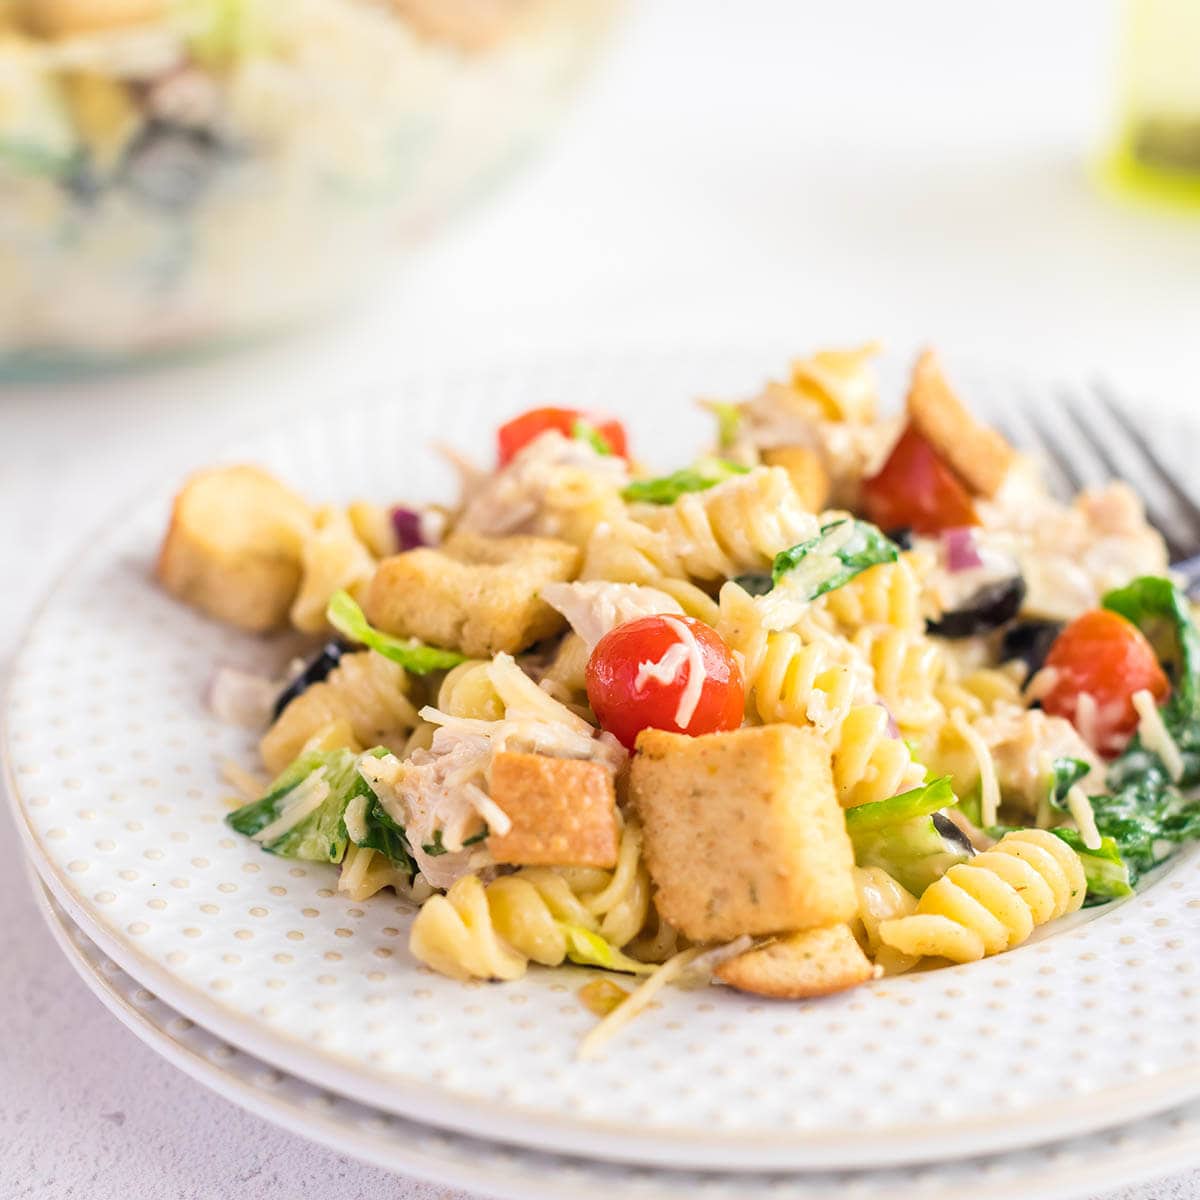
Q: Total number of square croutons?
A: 2